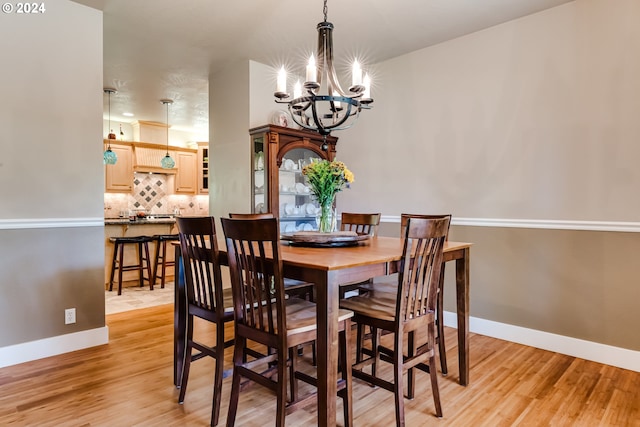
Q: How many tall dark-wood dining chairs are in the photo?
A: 6